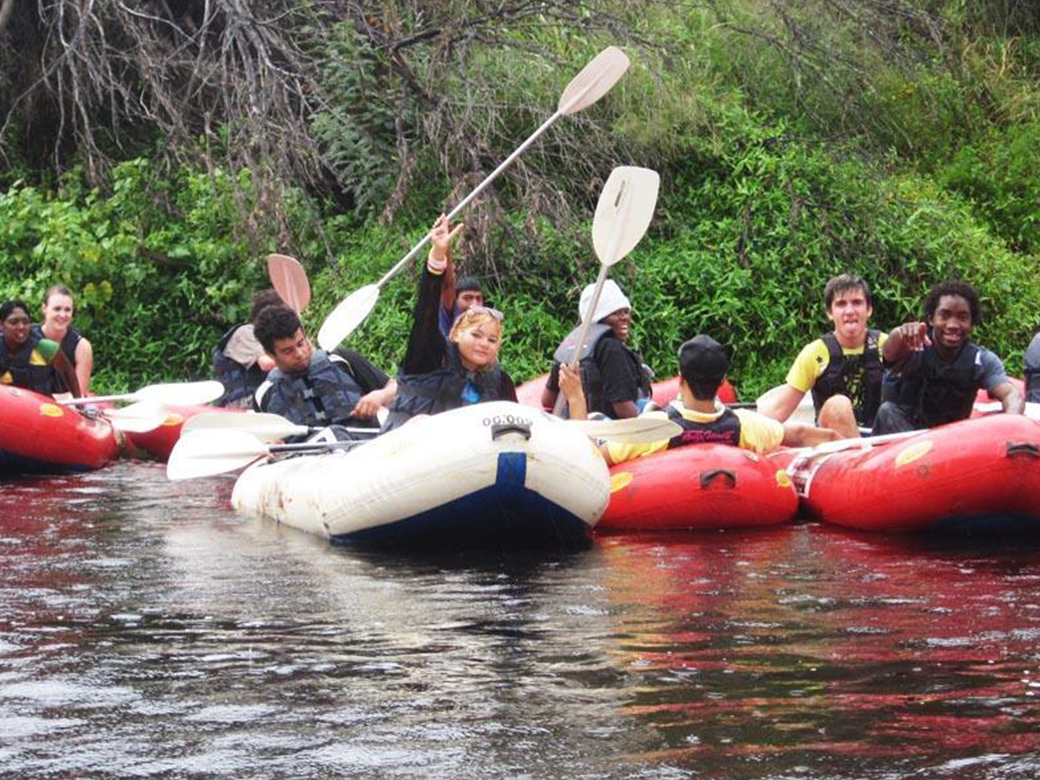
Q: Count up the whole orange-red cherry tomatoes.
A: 0